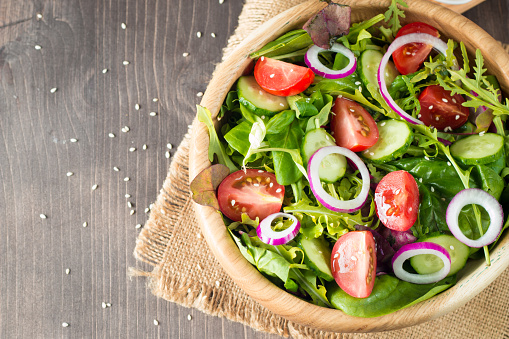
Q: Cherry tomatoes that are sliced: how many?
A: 7